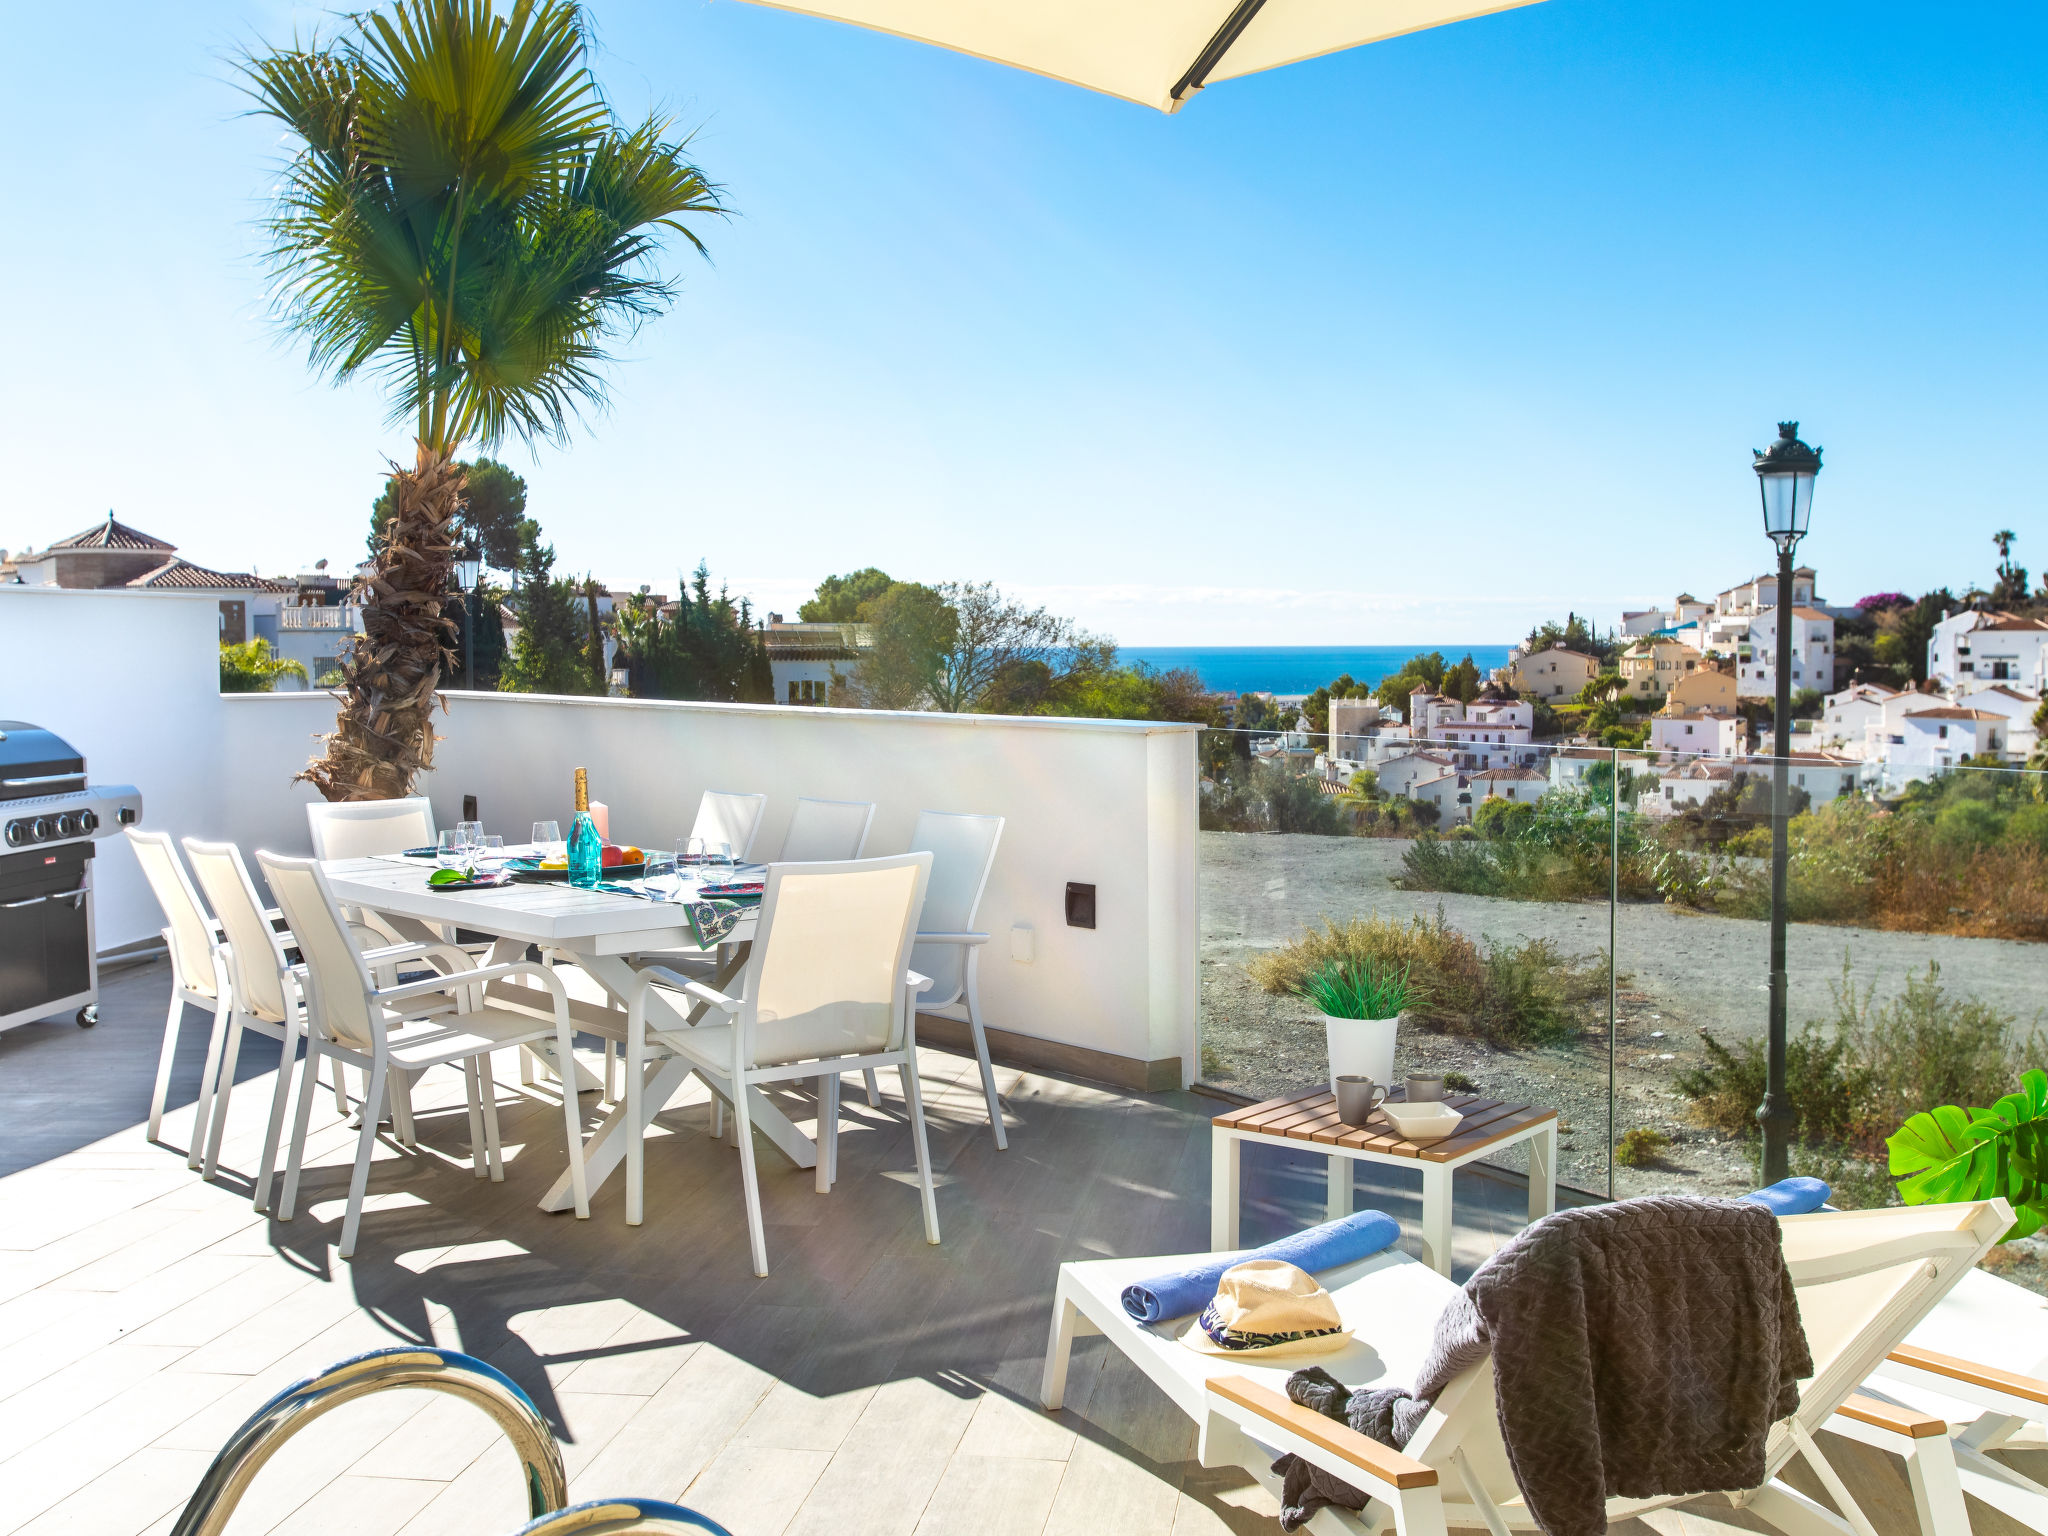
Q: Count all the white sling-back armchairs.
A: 8